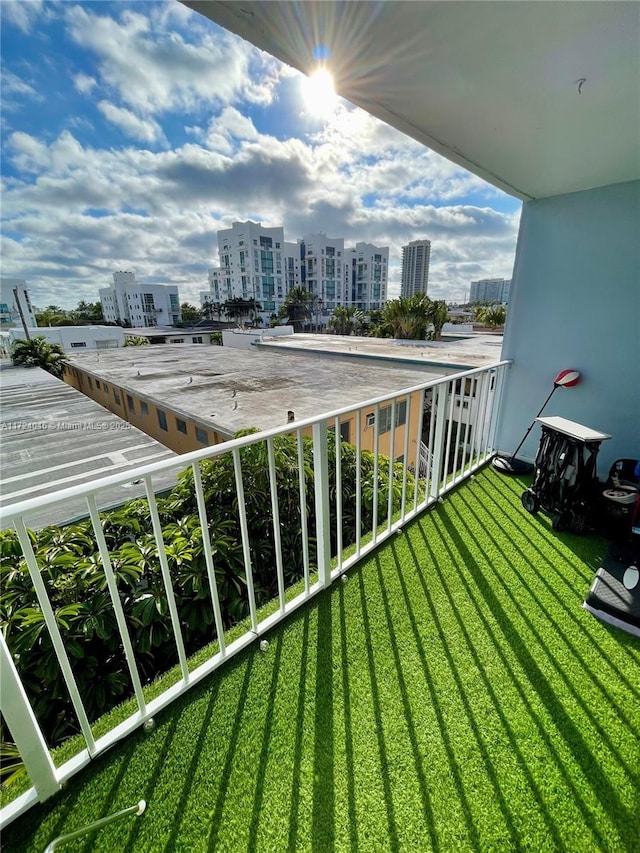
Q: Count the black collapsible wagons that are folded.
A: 1